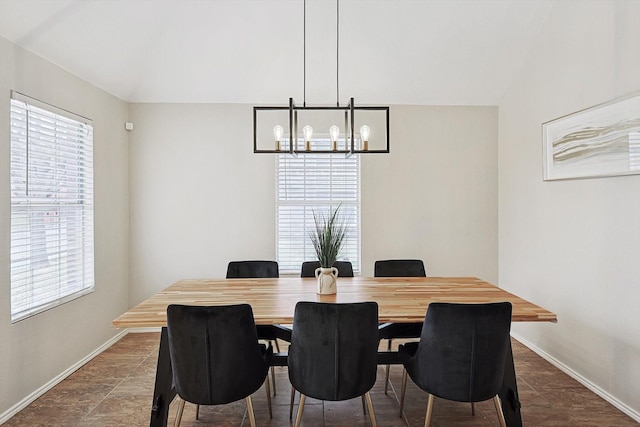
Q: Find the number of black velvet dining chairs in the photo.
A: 6